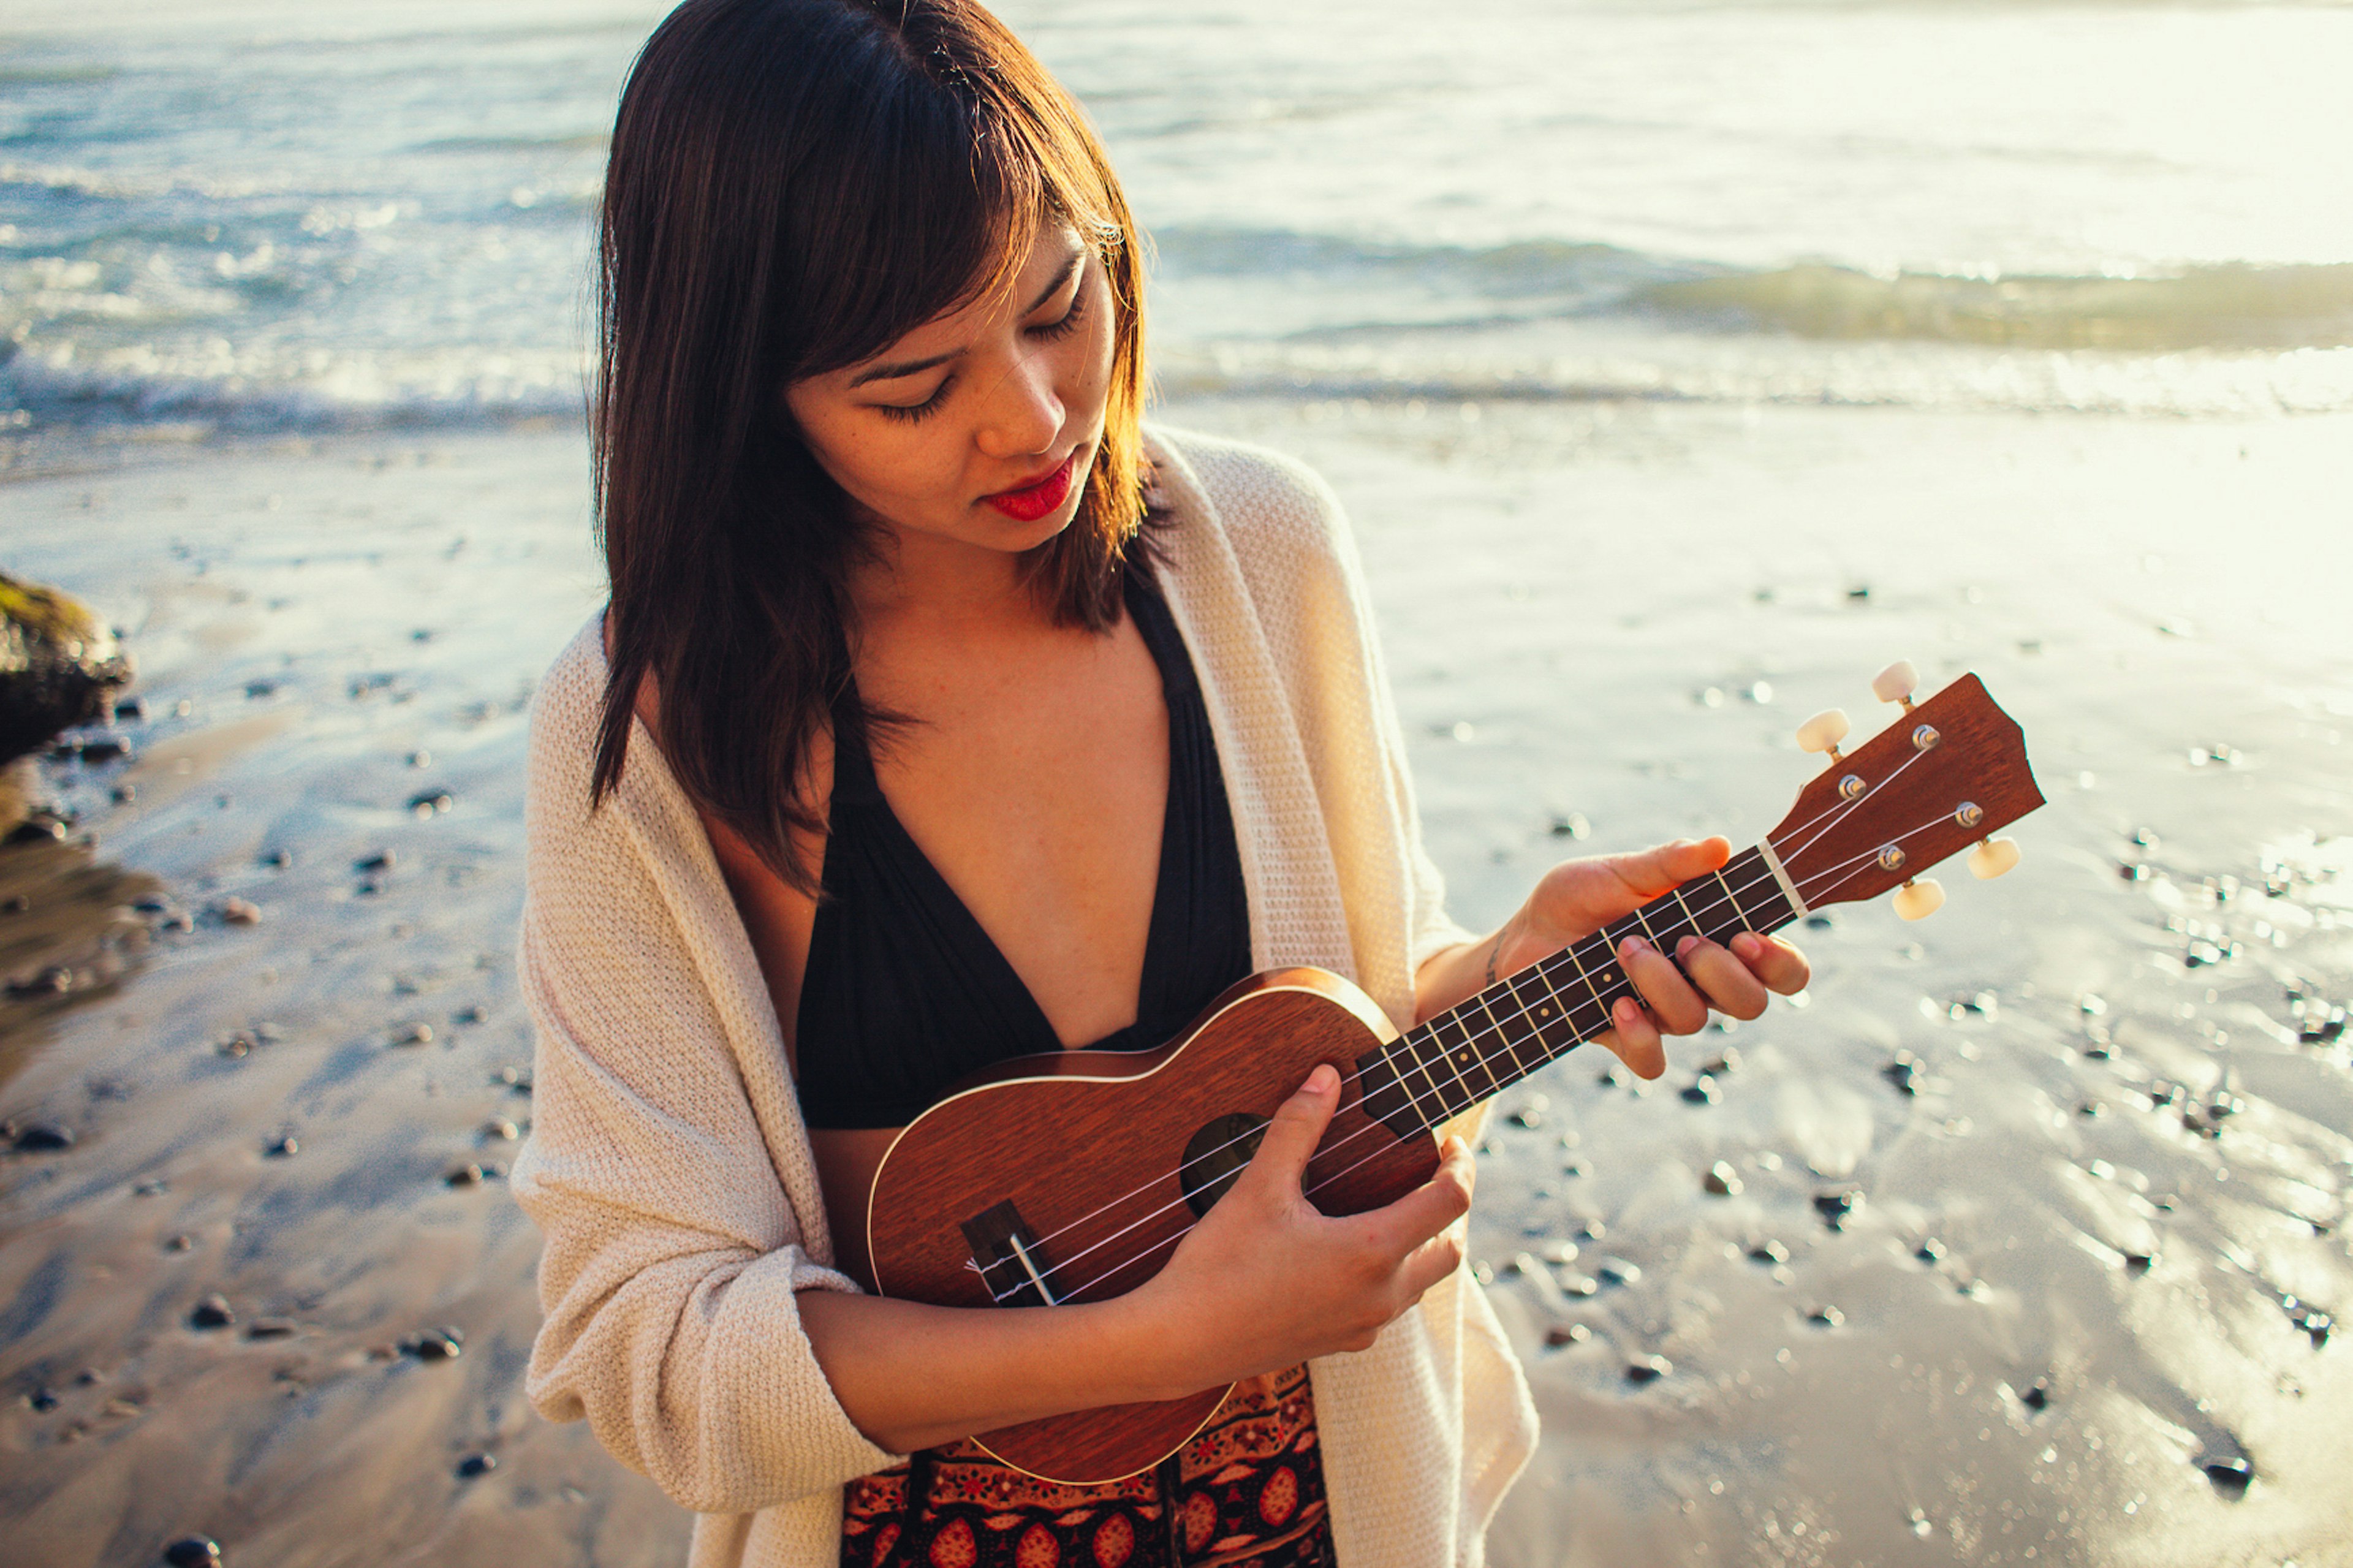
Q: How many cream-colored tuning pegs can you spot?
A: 4